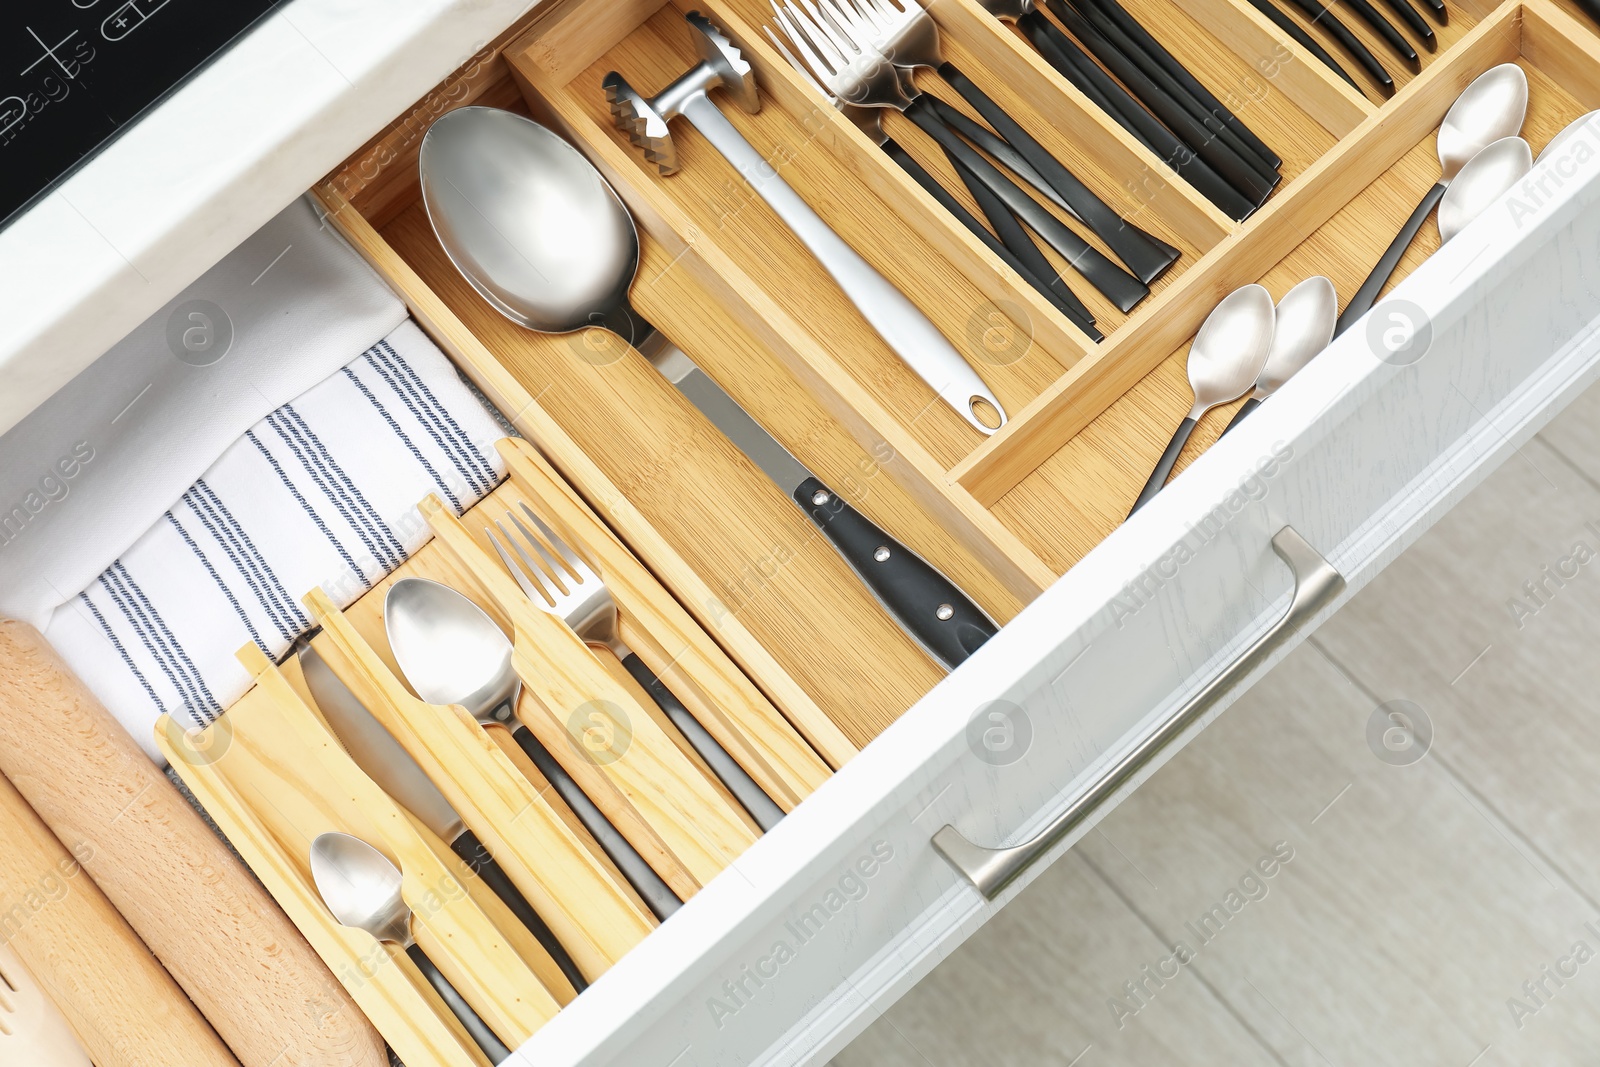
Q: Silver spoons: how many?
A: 8